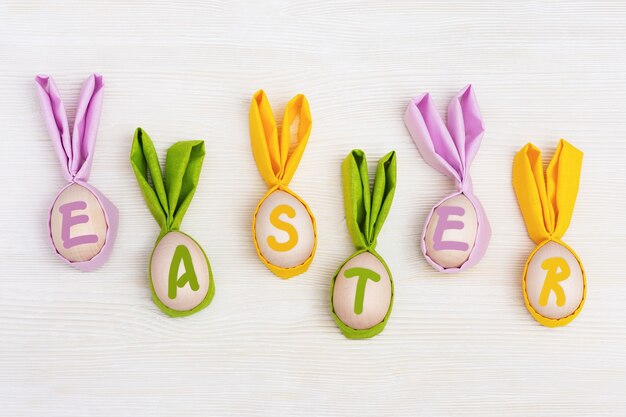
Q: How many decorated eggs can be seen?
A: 6